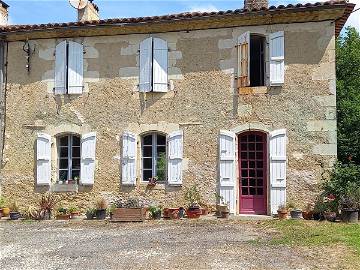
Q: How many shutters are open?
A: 8